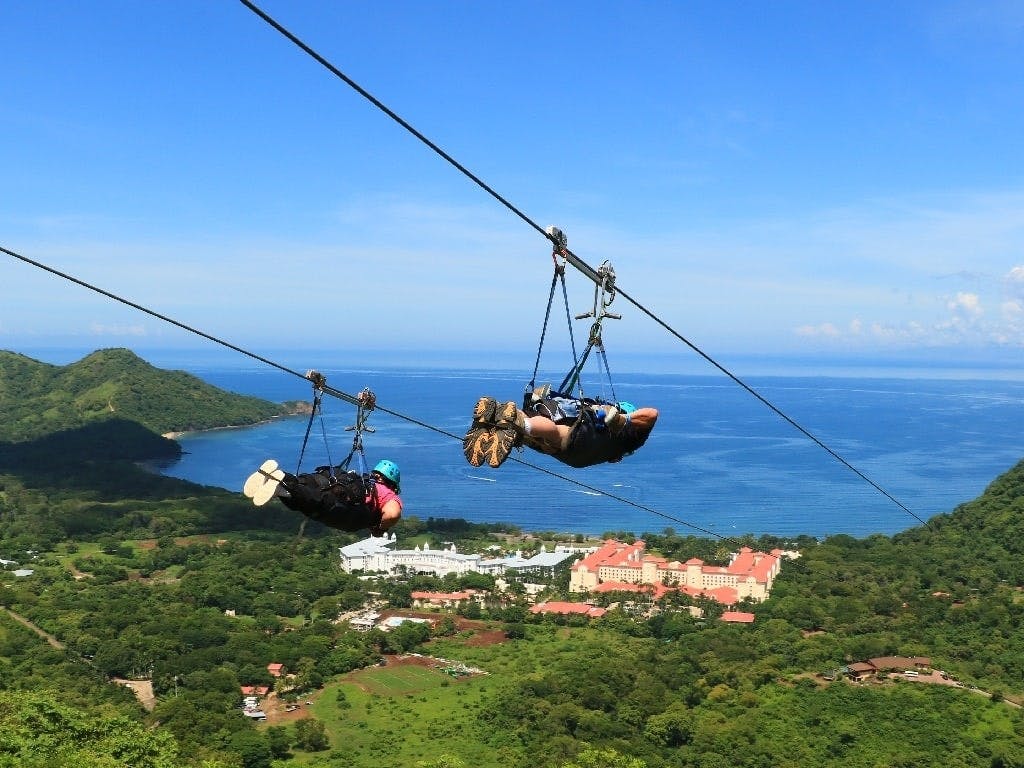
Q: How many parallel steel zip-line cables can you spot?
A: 2